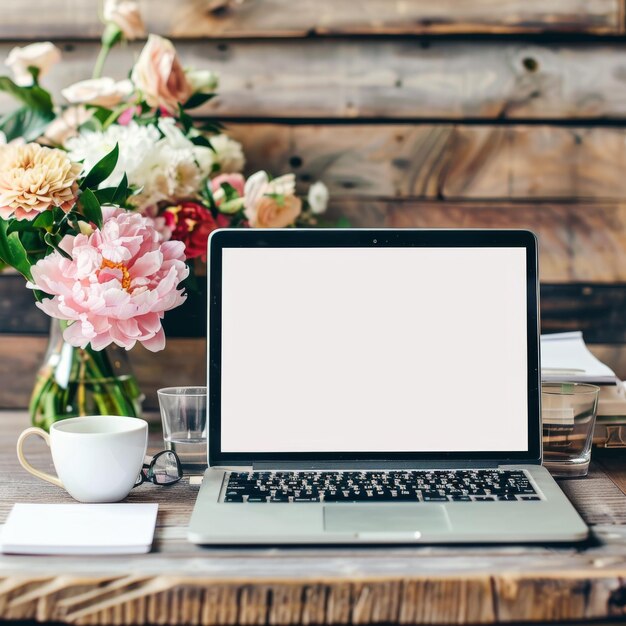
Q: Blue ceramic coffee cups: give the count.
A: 0